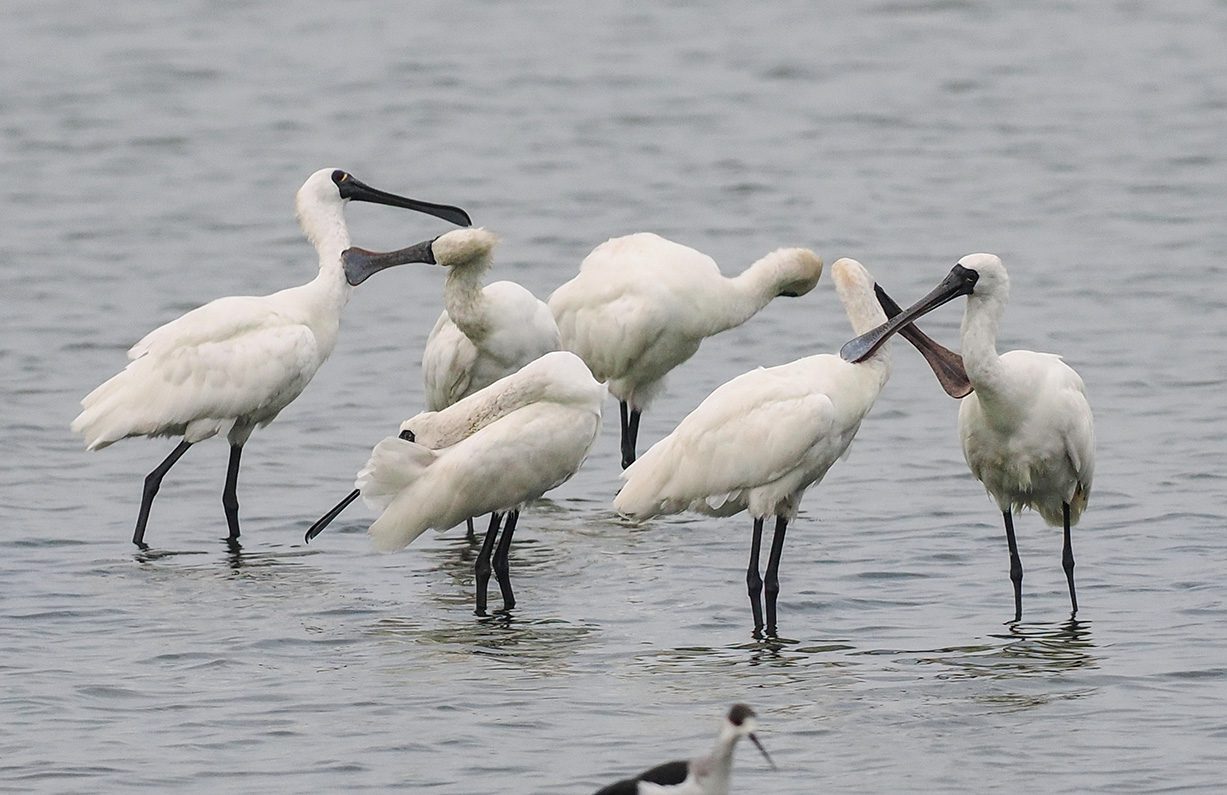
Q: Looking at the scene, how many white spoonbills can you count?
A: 6